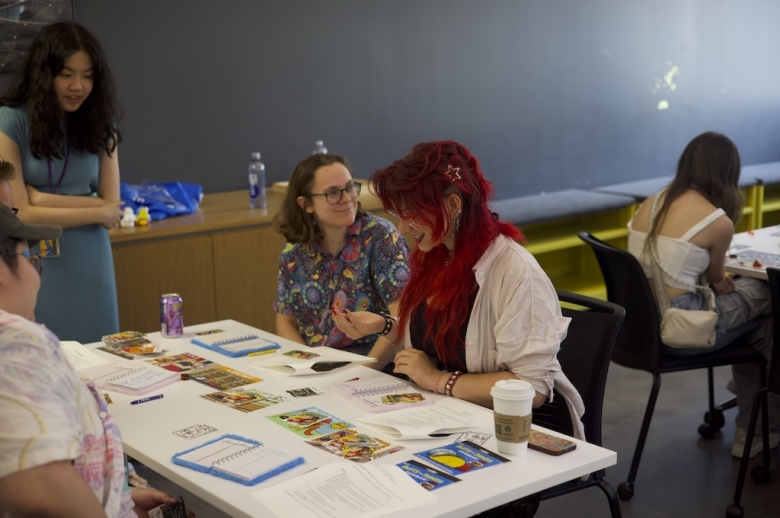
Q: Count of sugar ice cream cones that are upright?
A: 0